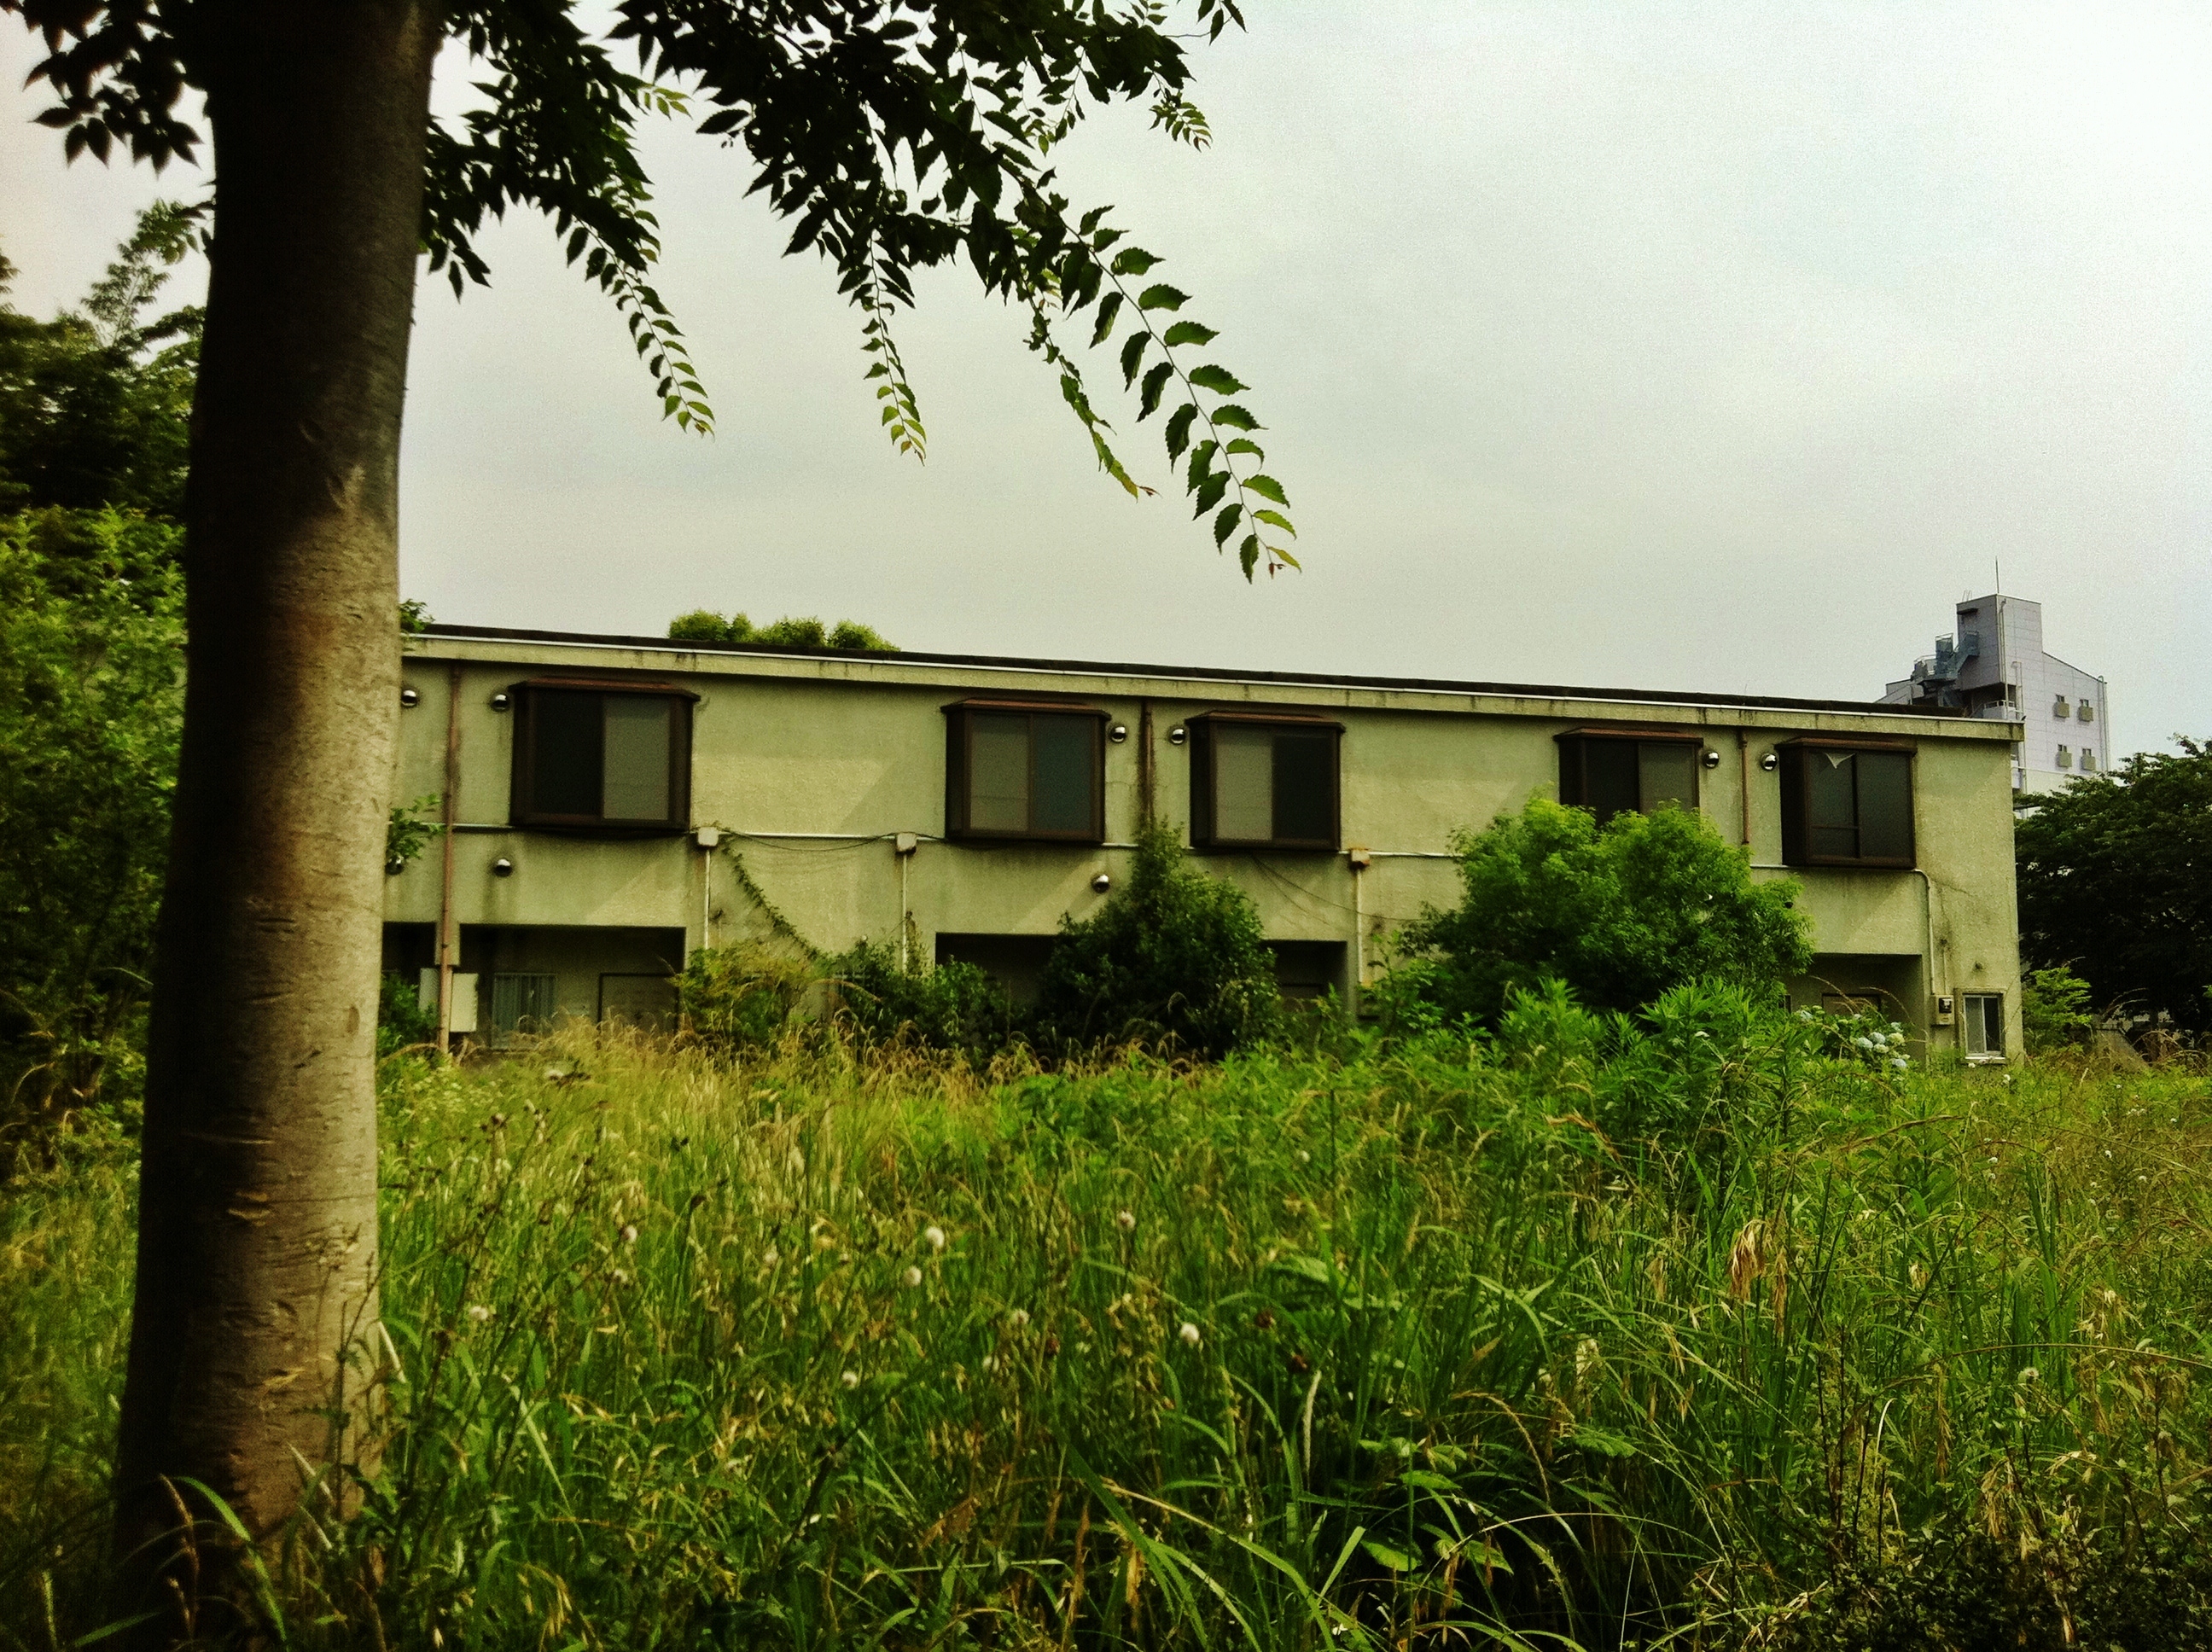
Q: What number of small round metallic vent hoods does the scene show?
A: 9